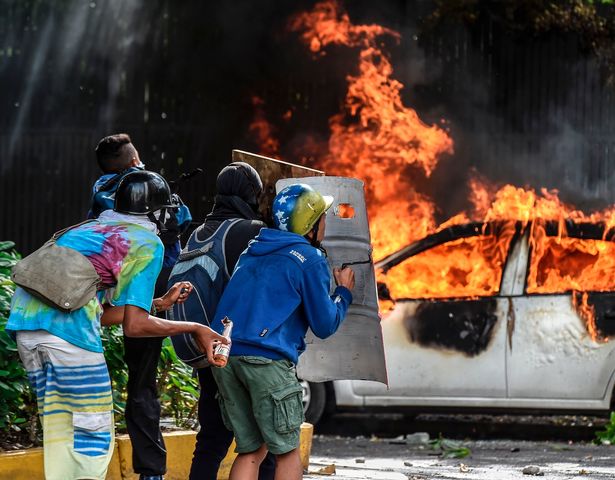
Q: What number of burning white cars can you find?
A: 1